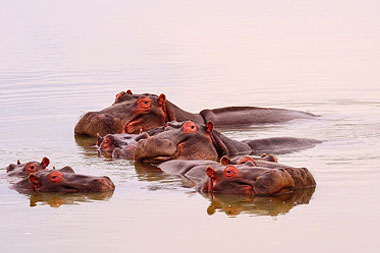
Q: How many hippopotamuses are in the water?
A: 7